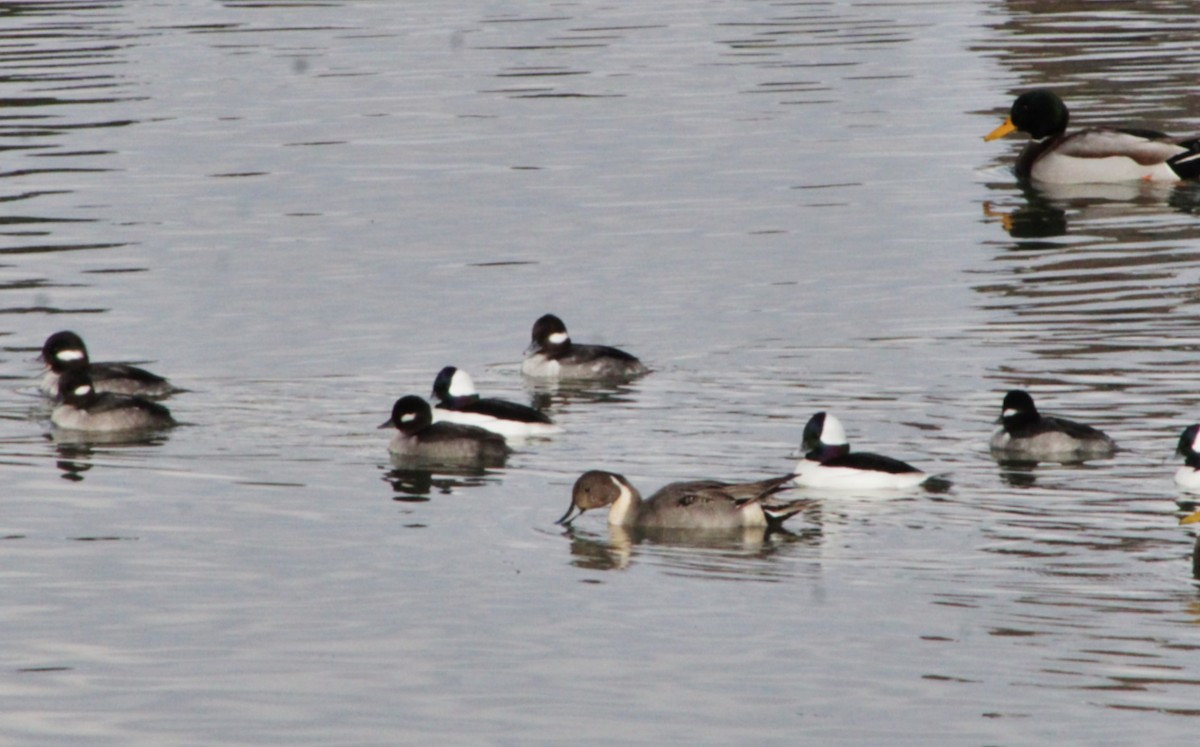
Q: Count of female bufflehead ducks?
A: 5